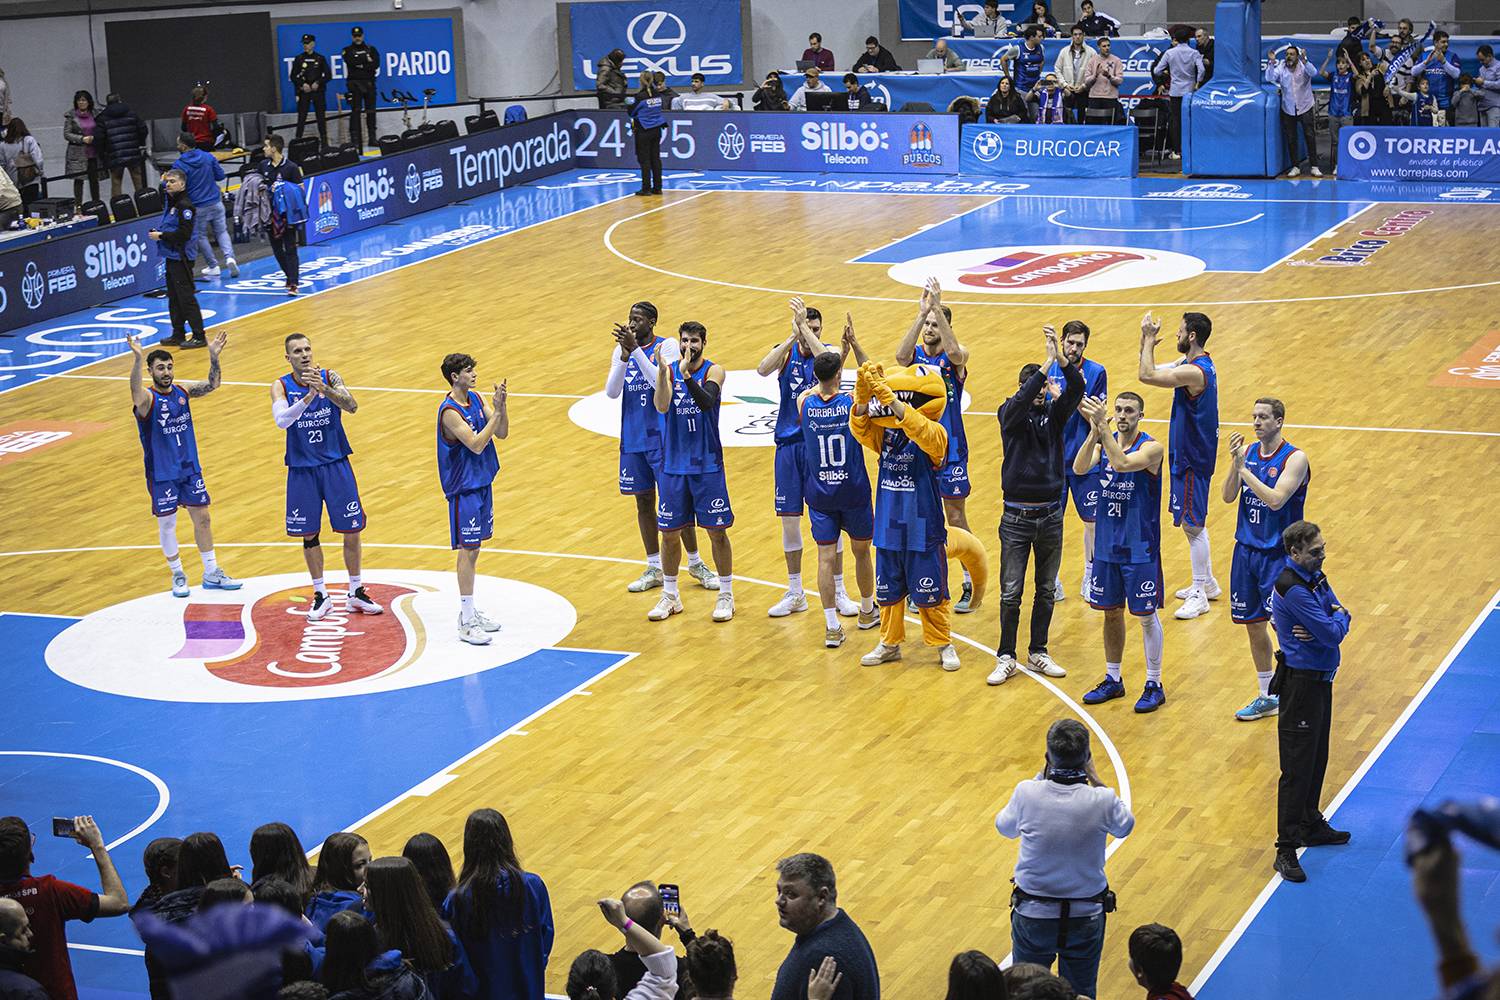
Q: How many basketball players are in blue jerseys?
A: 12